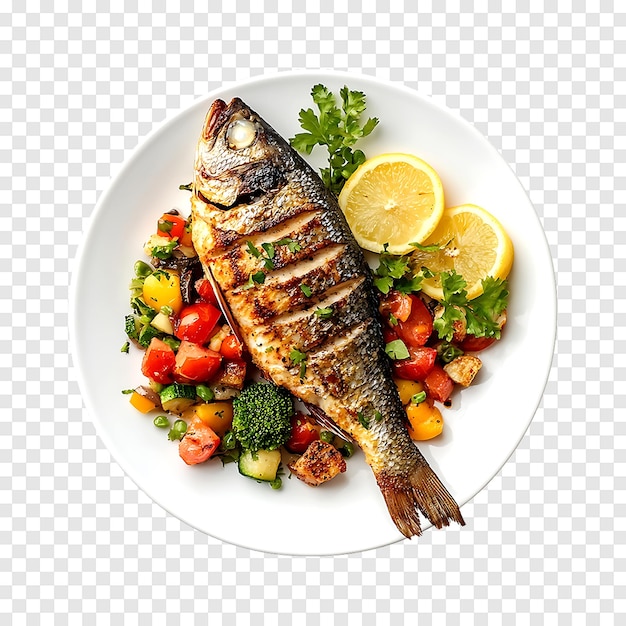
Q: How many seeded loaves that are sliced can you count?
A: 0